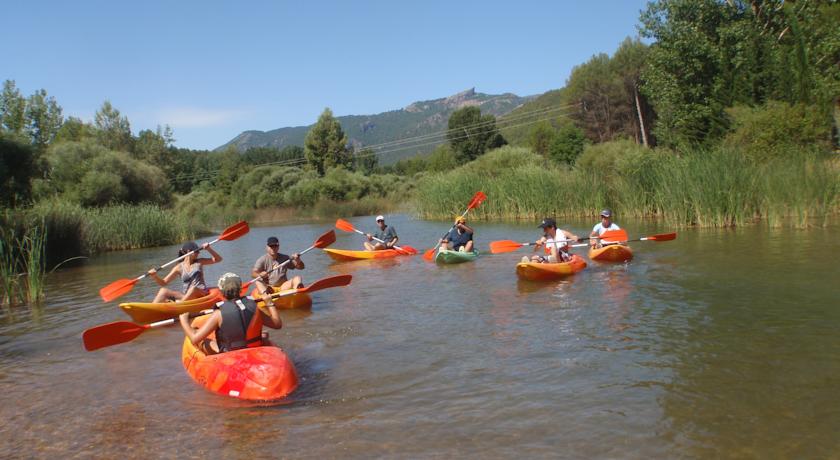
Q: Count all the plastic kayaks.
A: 7